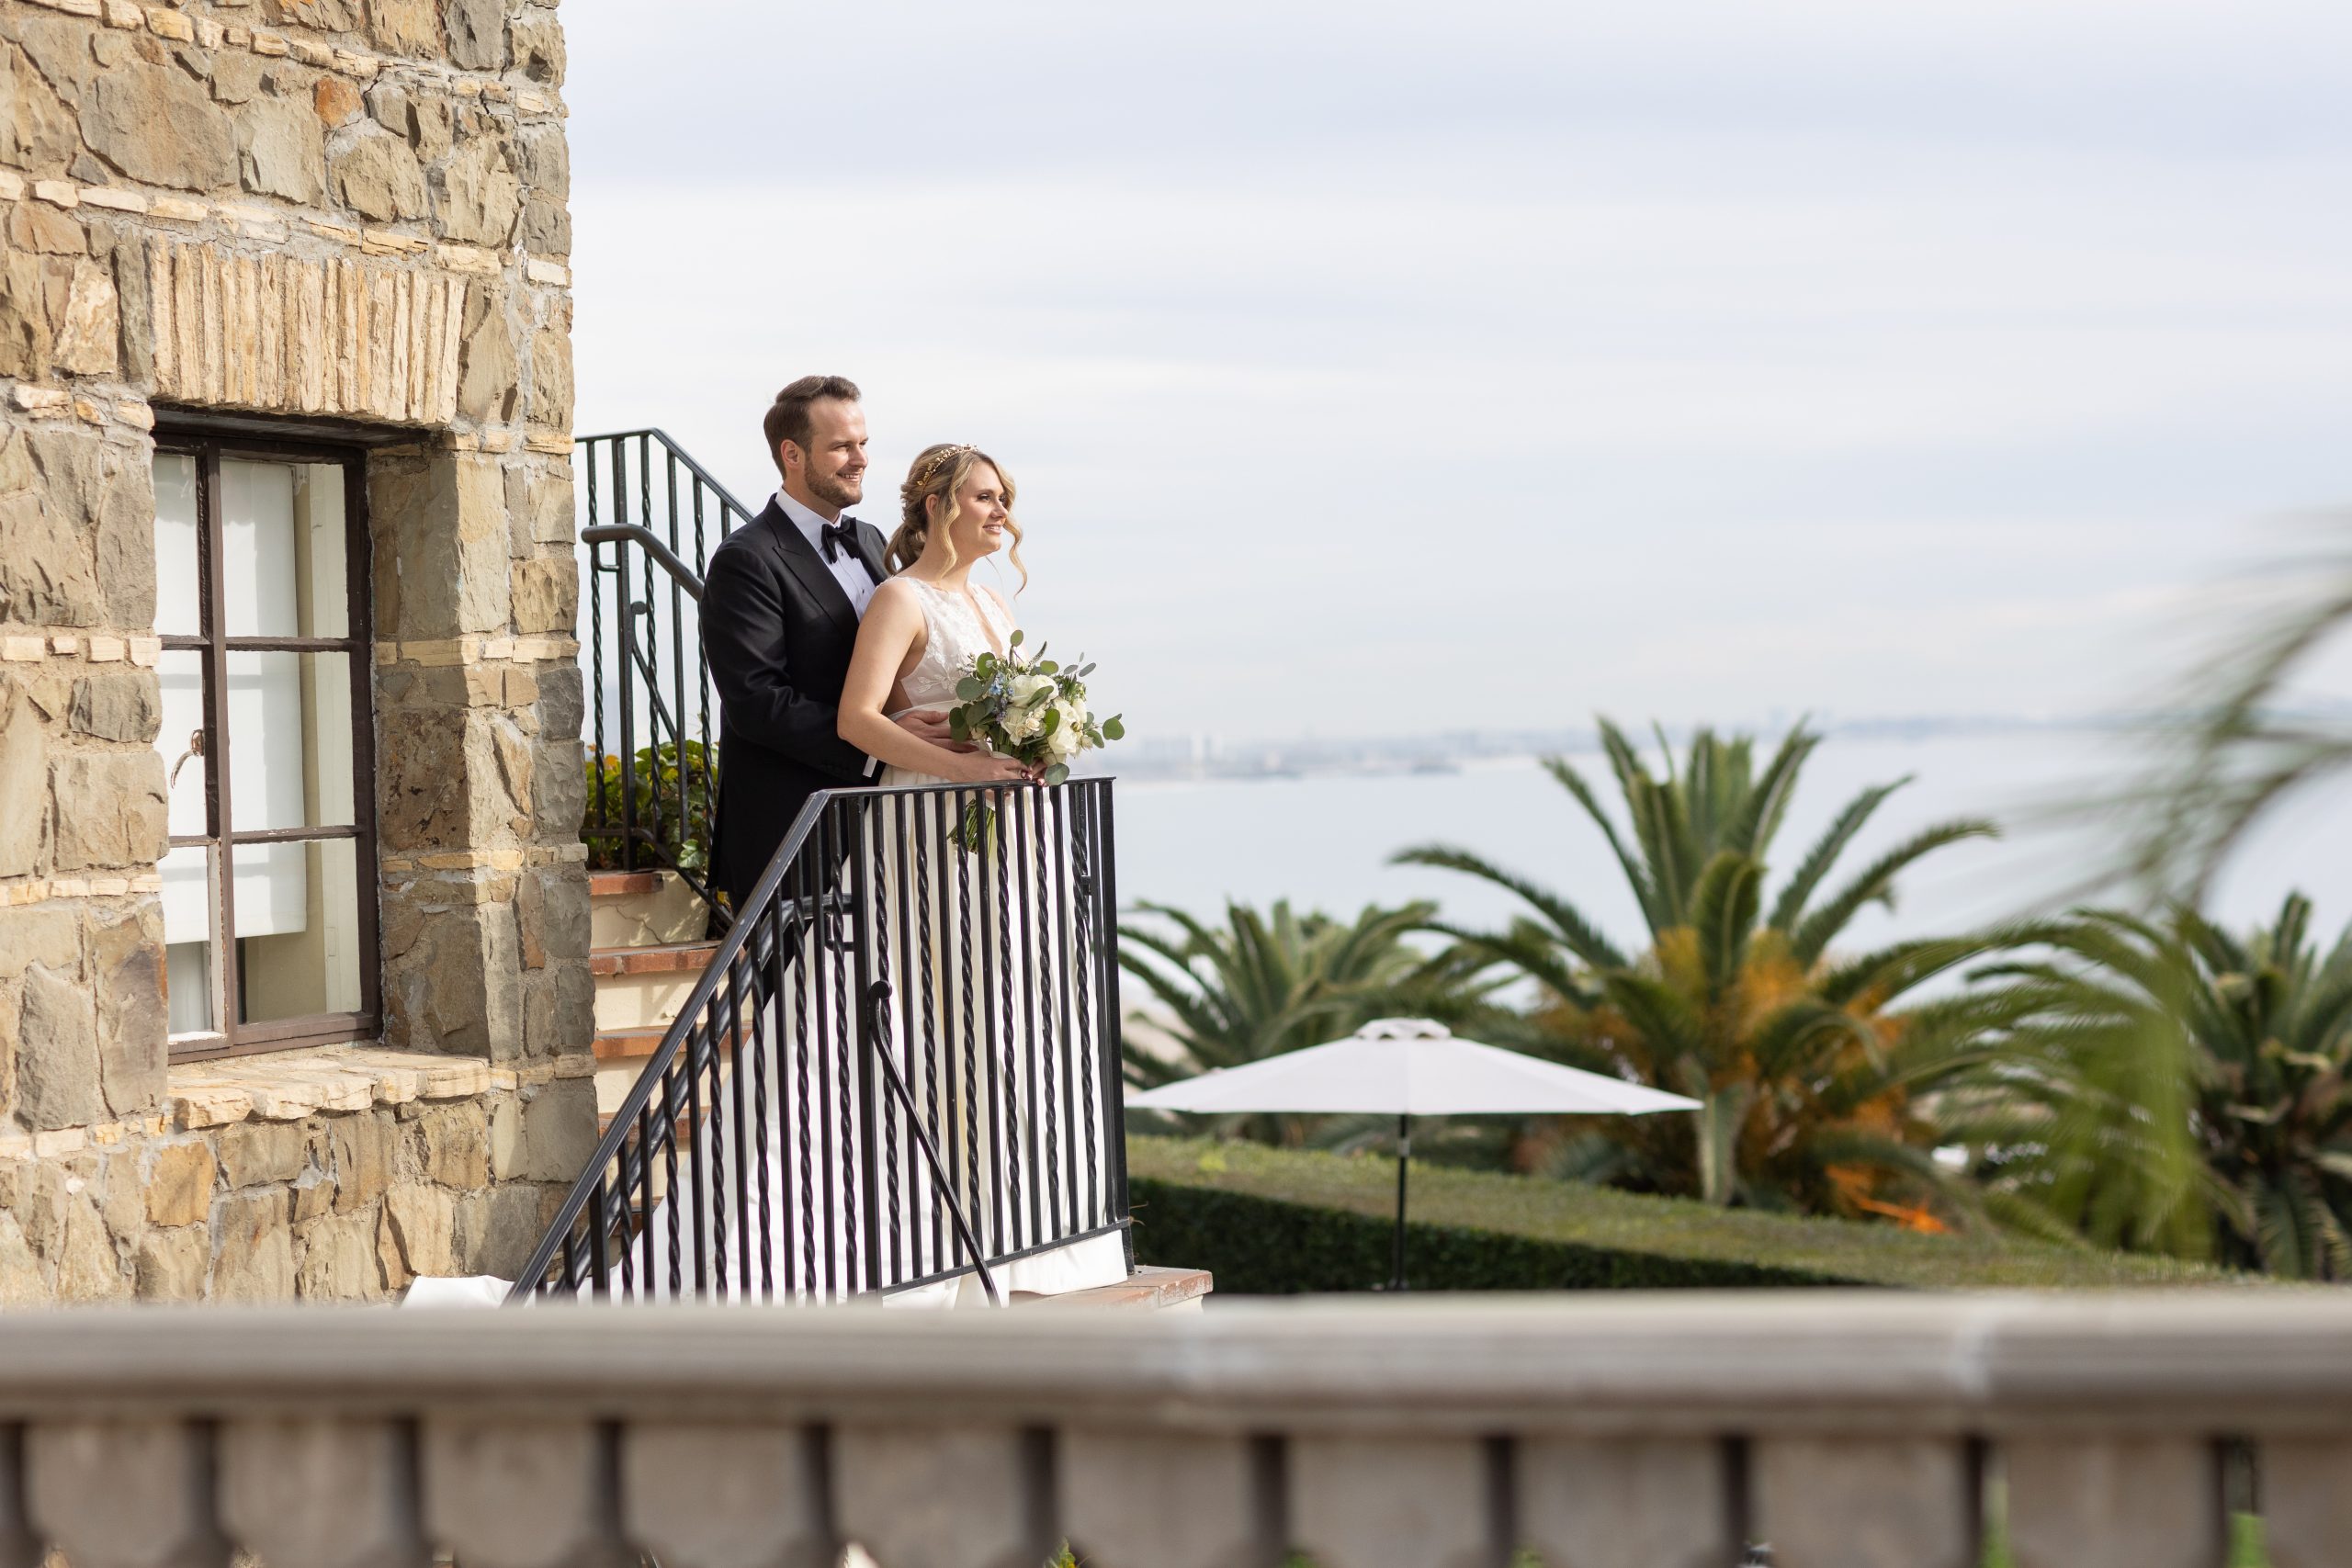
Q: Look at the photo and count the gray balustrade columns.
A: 11